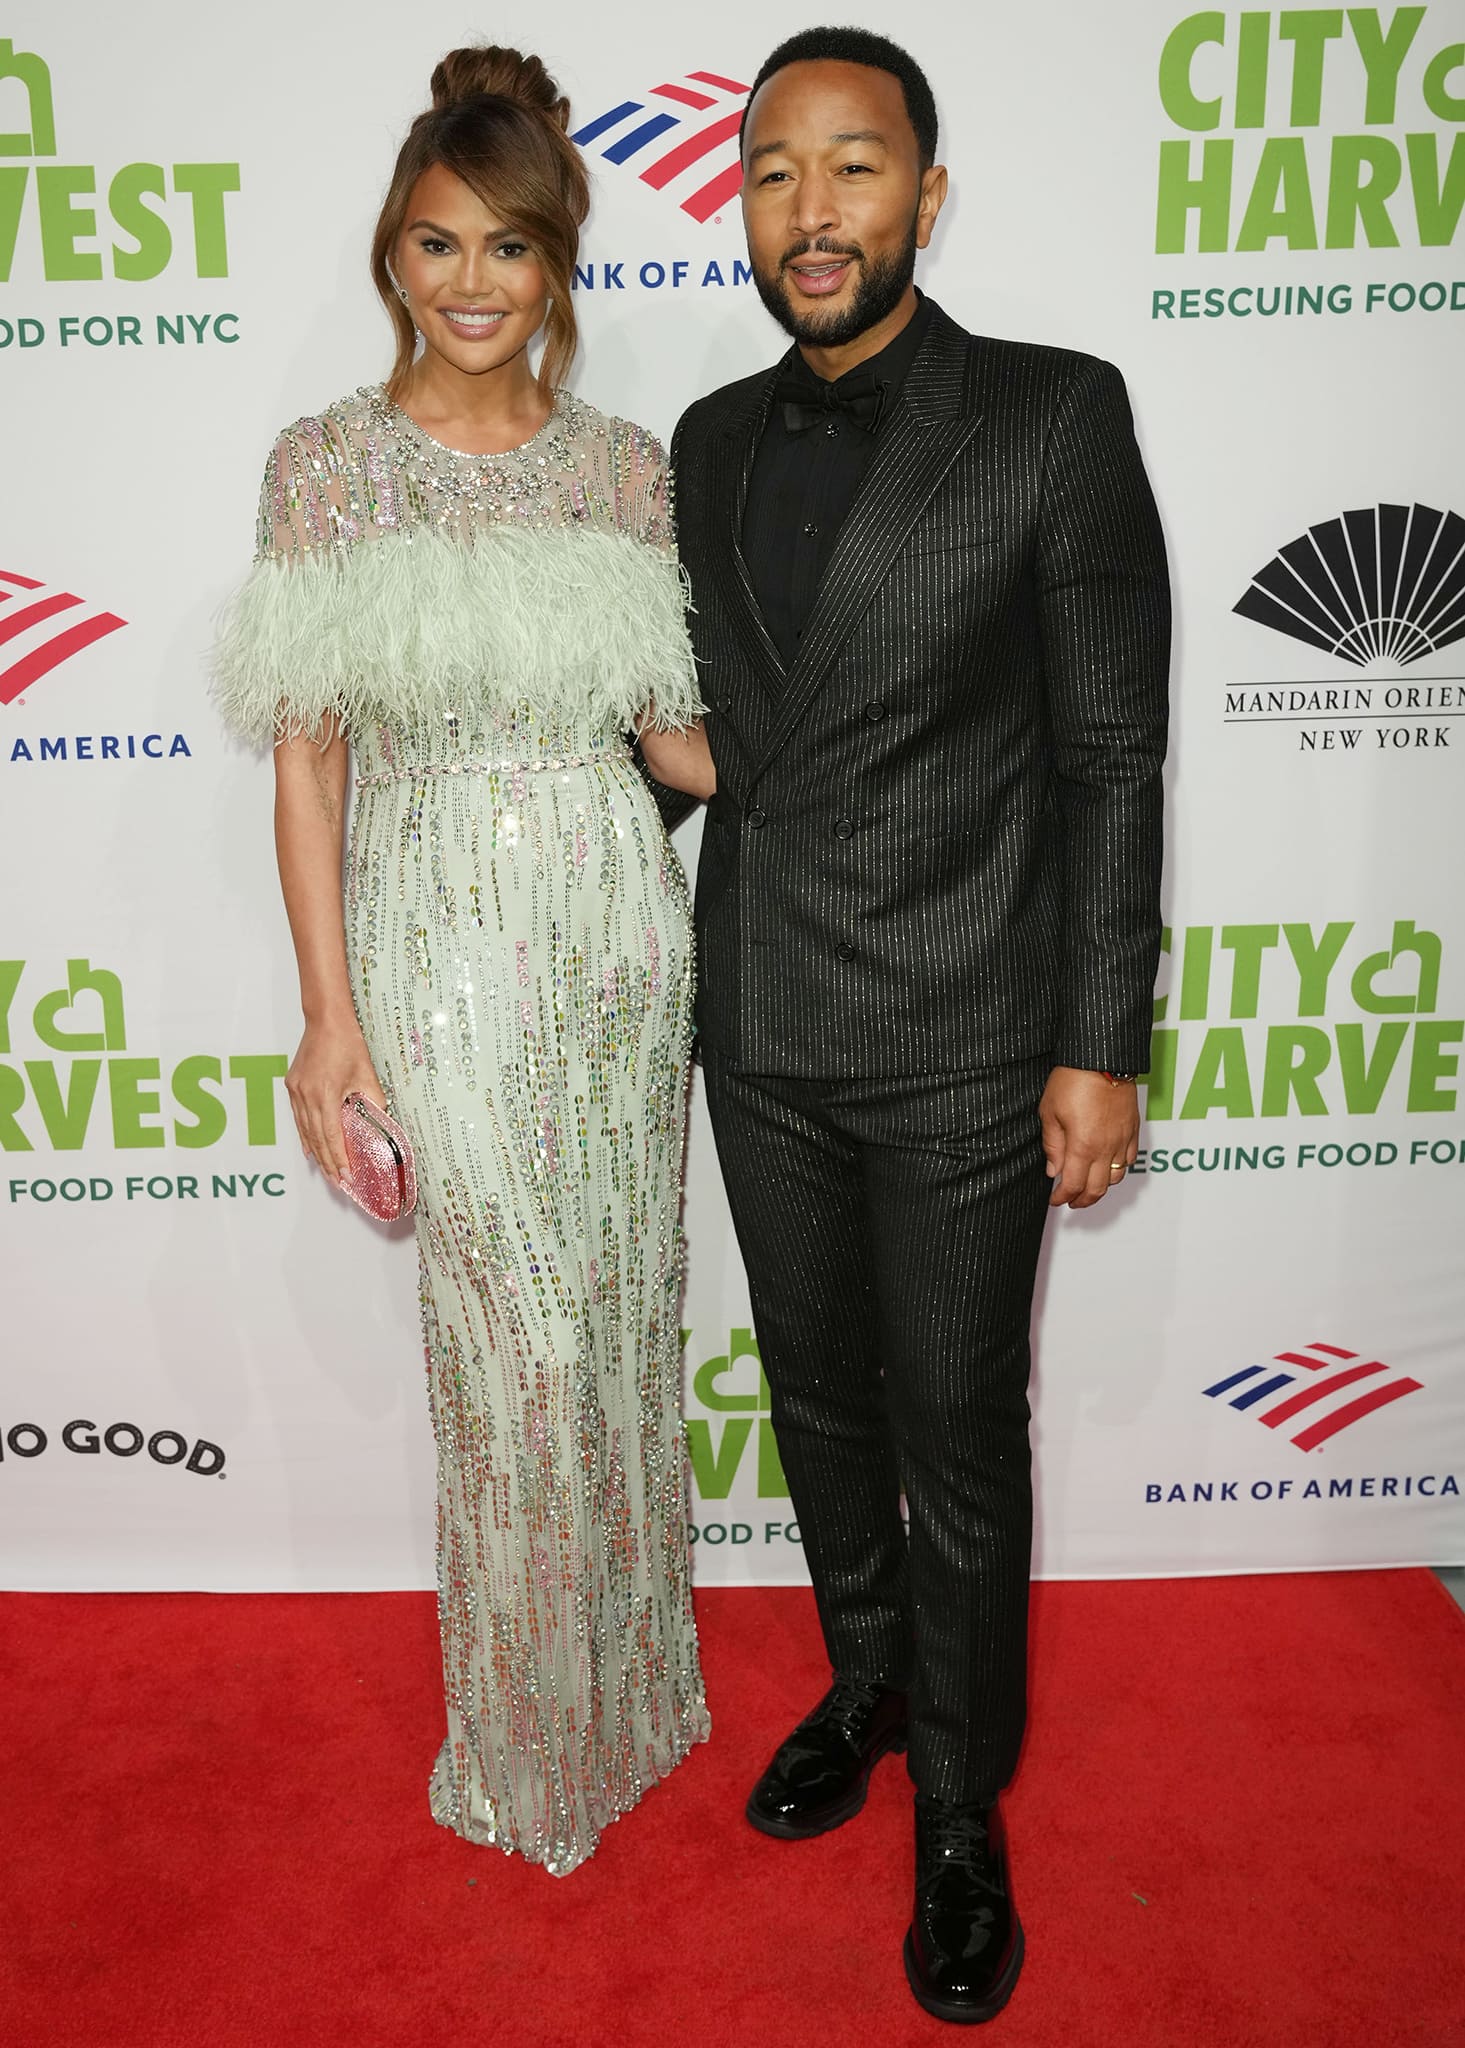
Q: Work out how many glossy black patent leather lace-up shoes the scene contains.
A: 2